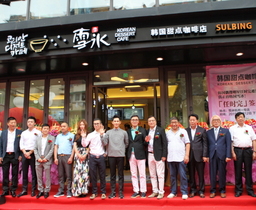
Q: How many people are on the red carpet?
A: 13